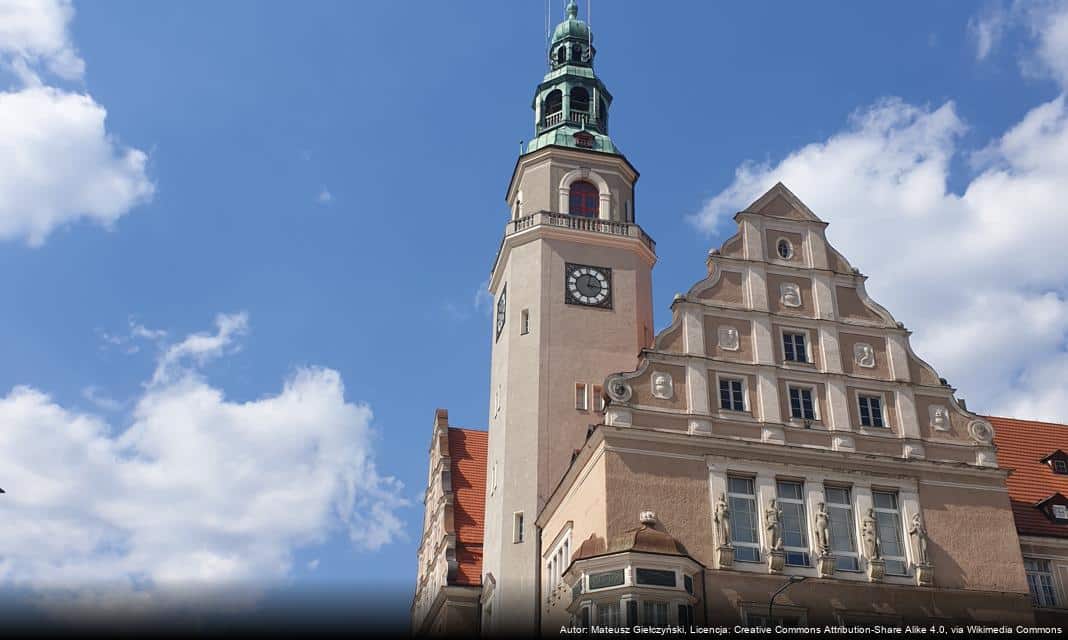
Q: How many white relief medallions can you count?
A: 5